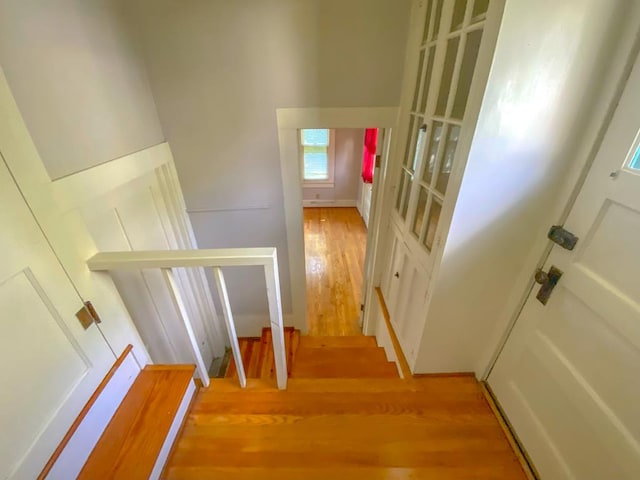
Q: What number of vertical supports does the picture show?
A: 3